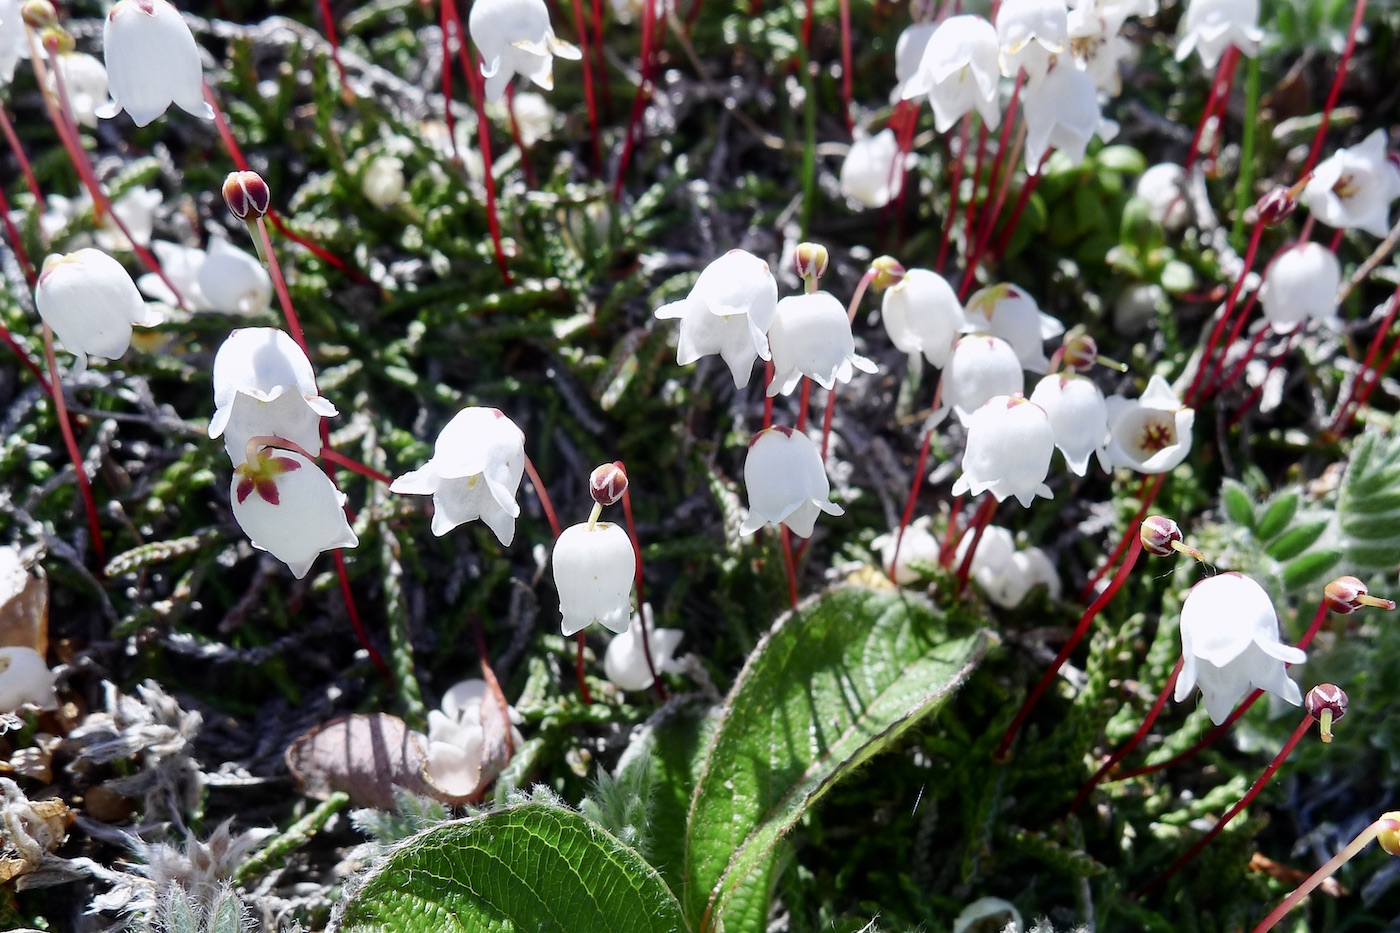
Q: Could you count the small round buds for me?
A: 12